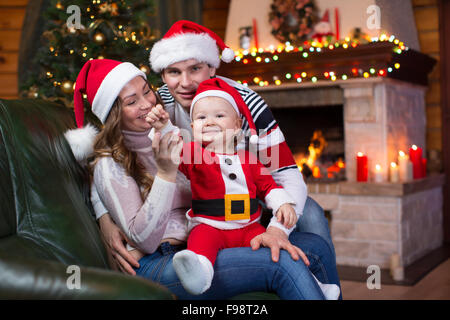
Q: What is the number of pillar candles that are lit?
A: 5